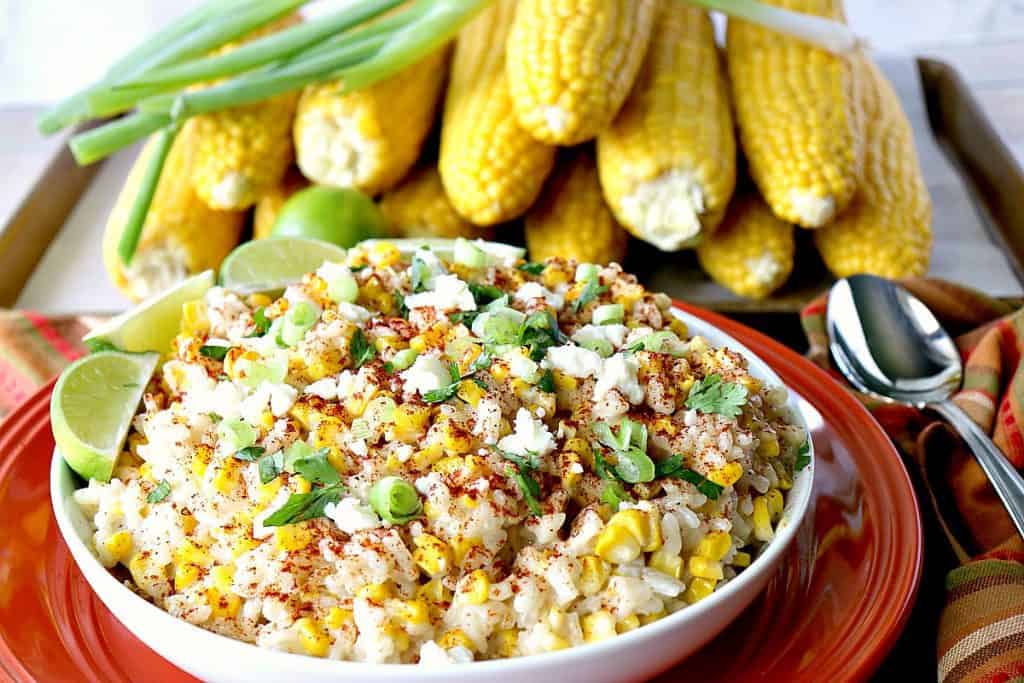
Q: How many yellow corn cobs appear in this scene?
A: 12